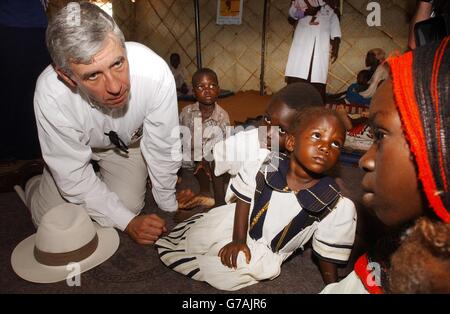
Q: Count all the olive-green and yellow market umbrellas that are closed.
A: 0